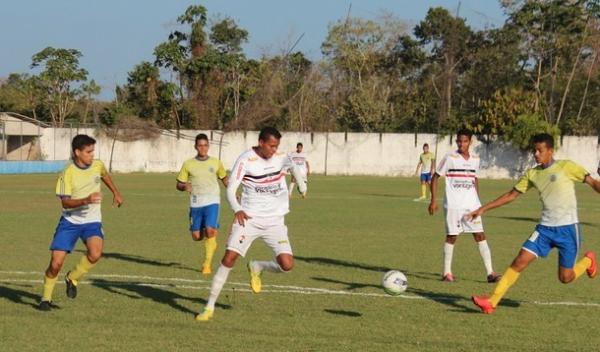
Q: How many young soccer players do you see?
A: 7